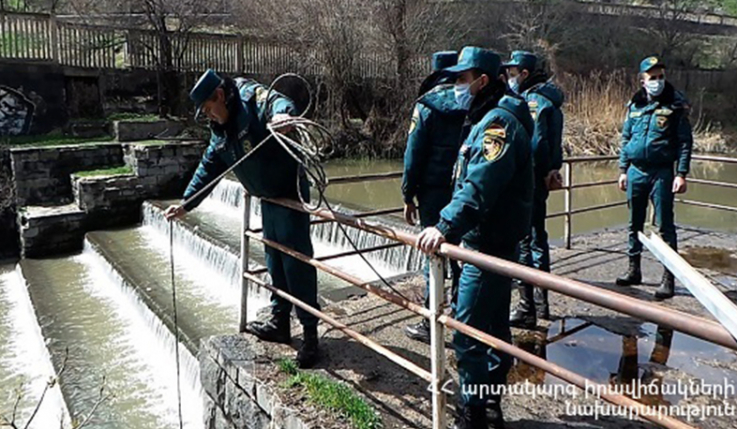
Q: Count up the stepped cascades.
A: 4